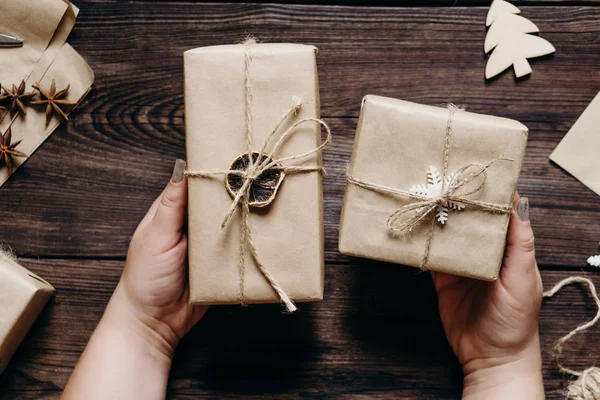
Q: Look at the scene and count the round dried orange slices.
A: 1